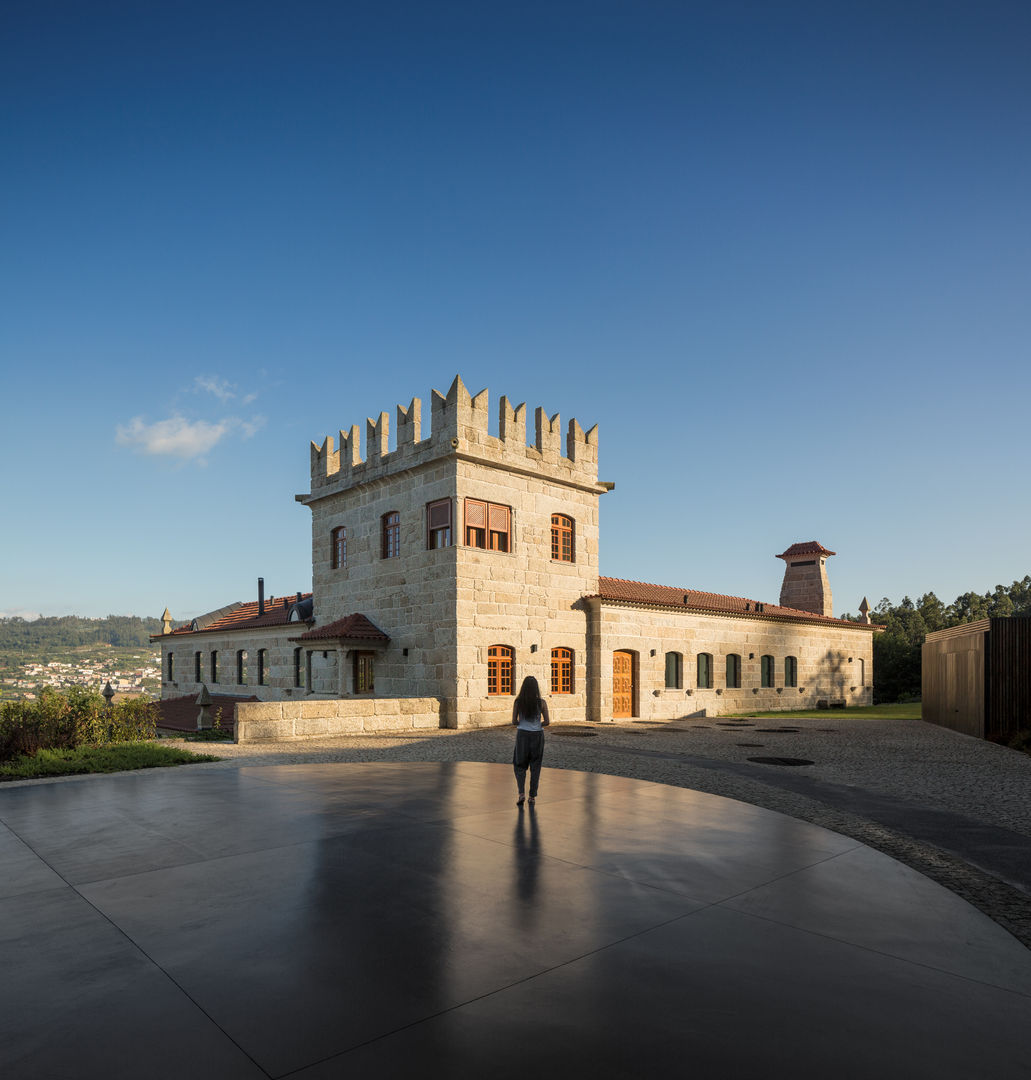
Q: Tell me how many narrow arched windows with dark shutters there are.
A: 5